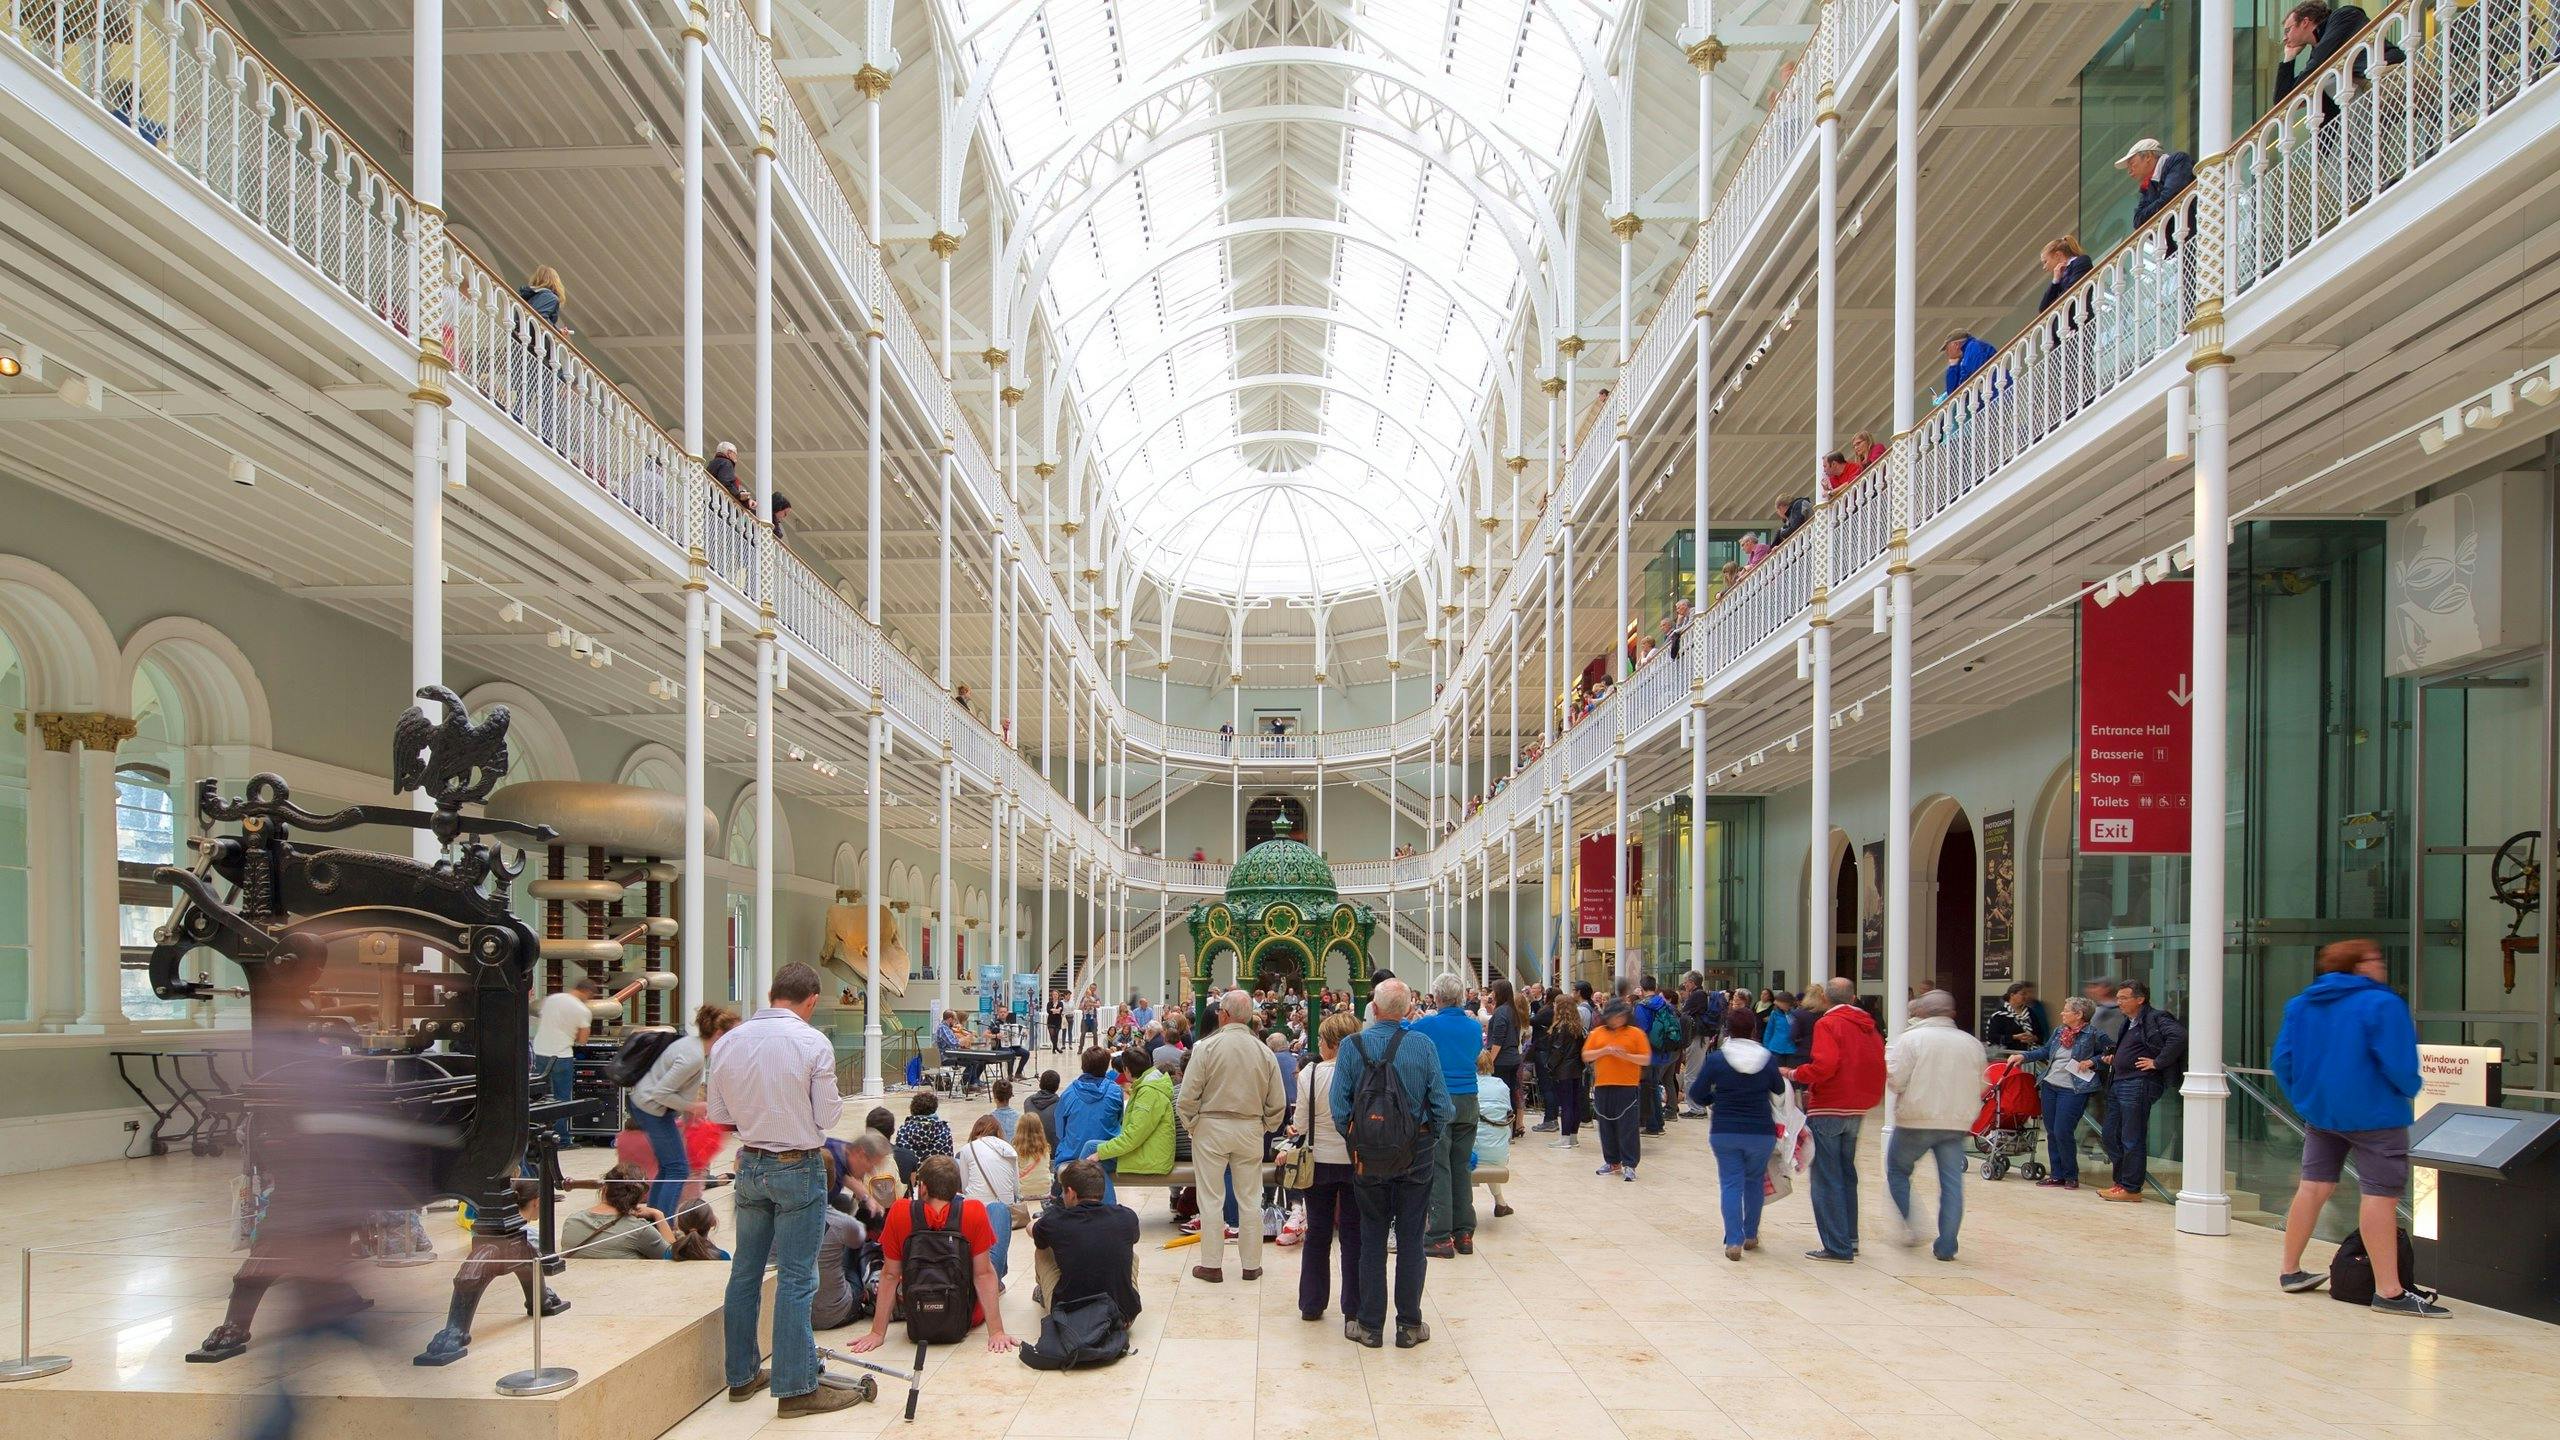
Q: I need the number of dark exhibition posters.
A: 2